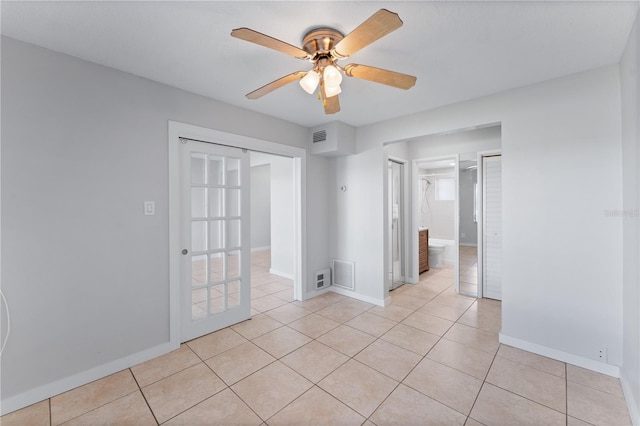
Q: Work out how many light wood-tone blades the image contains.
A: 5